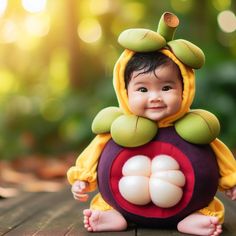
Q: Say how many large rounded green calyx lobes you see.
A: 5